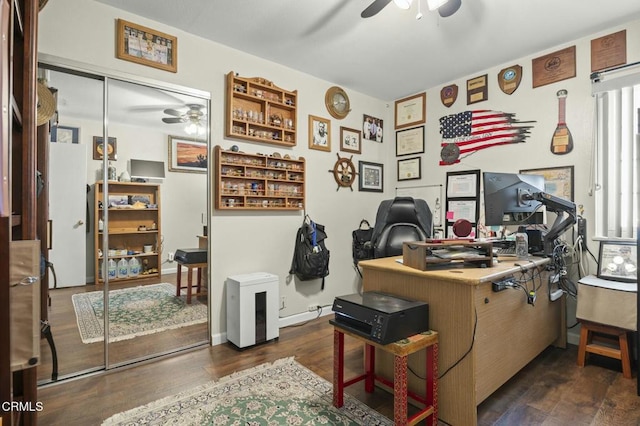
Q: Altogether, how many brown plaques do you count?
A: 5